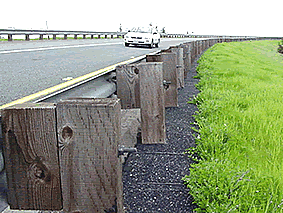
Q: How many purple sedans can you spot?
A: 0